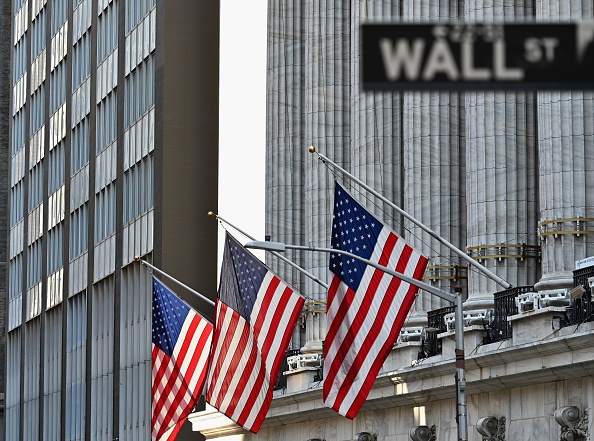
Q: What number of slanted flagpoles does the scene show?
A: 3